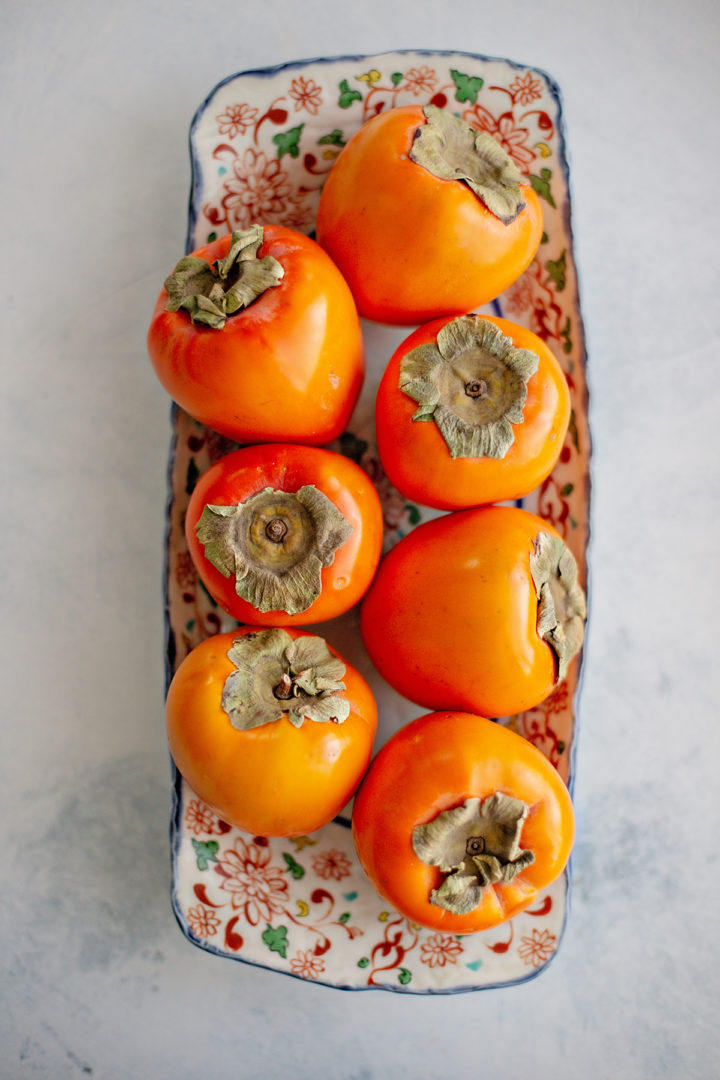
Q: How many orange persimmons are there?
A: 7